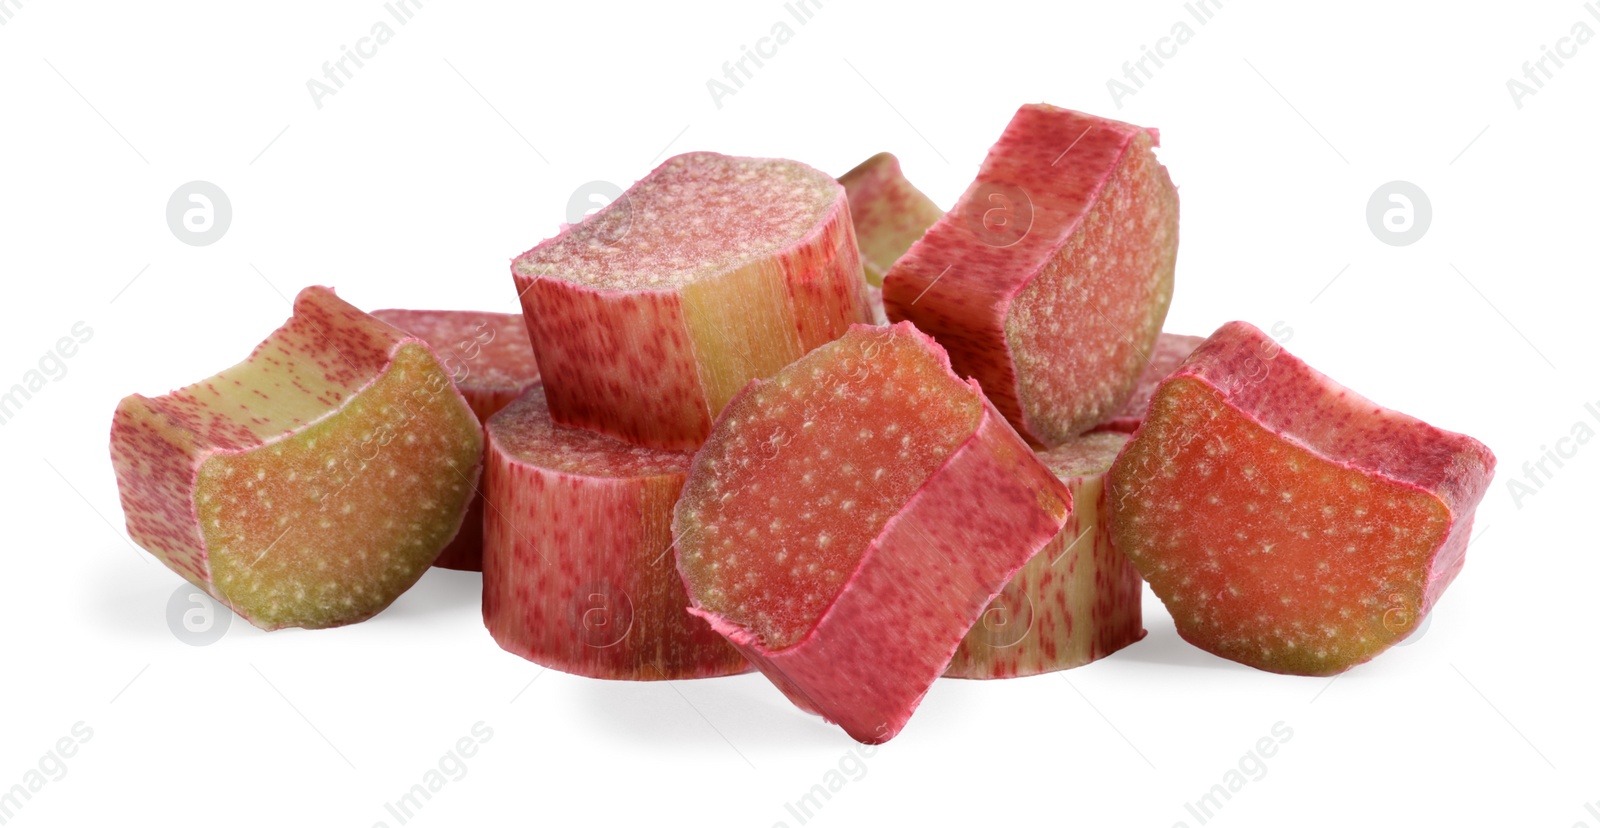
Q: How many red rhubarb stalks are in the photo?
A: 10